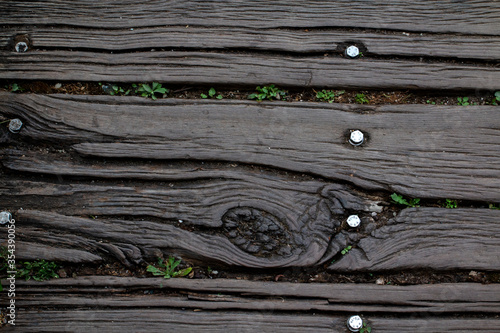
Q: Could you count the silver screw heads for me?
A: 7